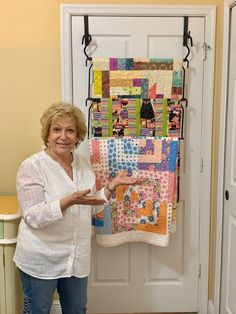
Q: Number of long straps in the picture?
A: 2